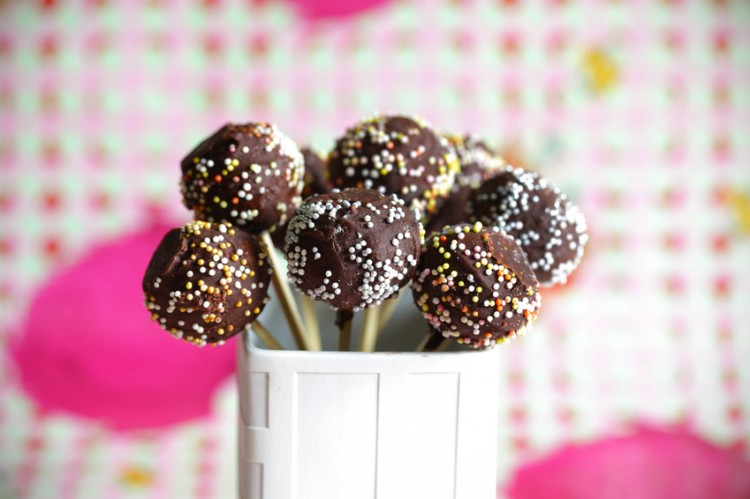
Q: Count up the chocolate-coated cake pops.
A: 8